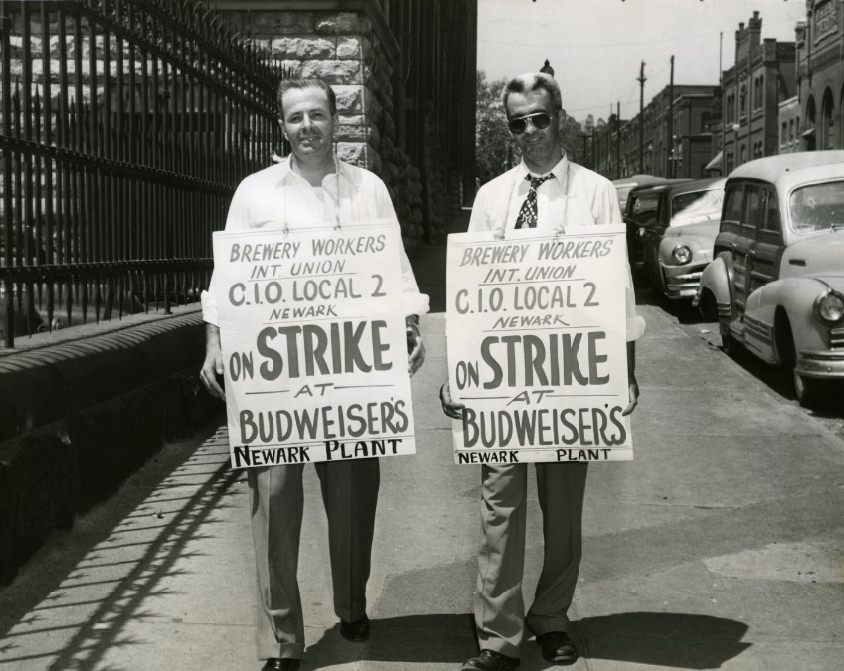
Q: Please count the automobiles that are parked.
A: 4